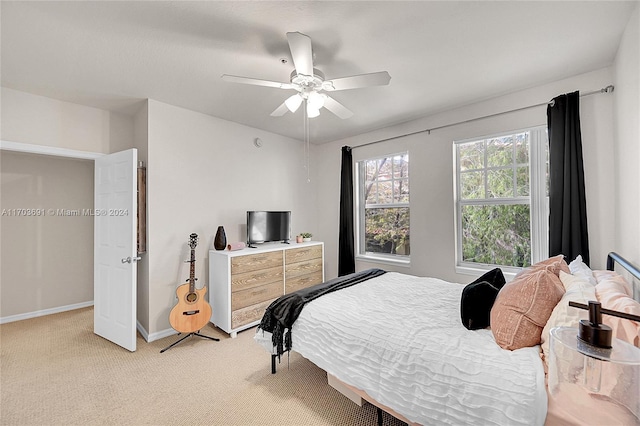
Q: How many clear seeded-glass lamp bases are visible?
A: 1